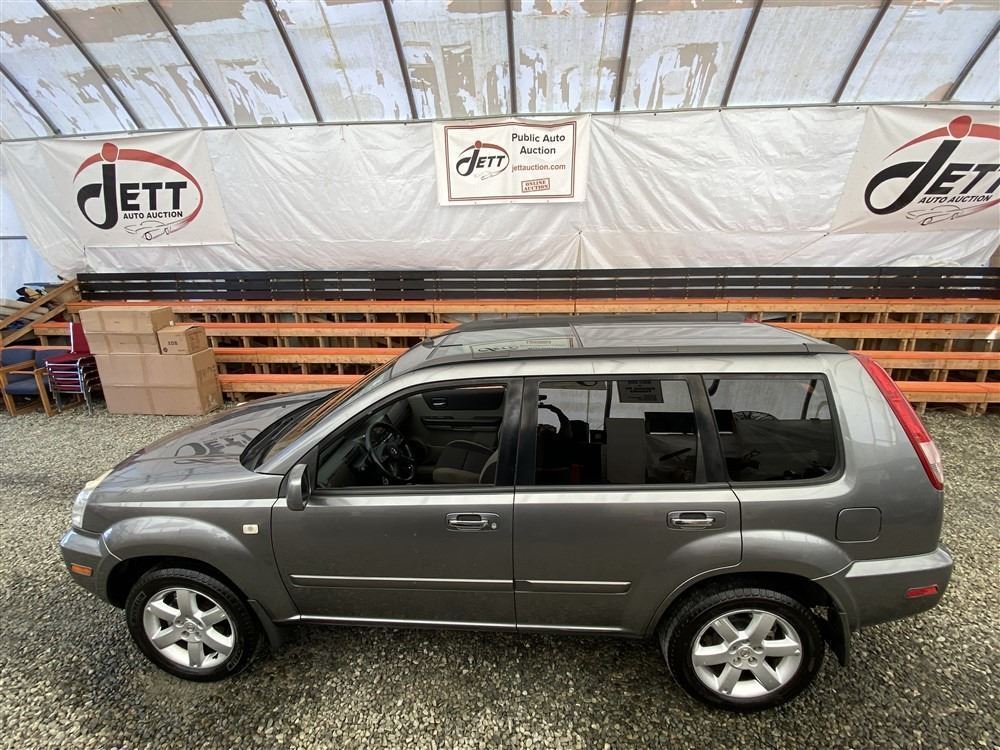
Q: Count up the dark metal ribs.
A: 10